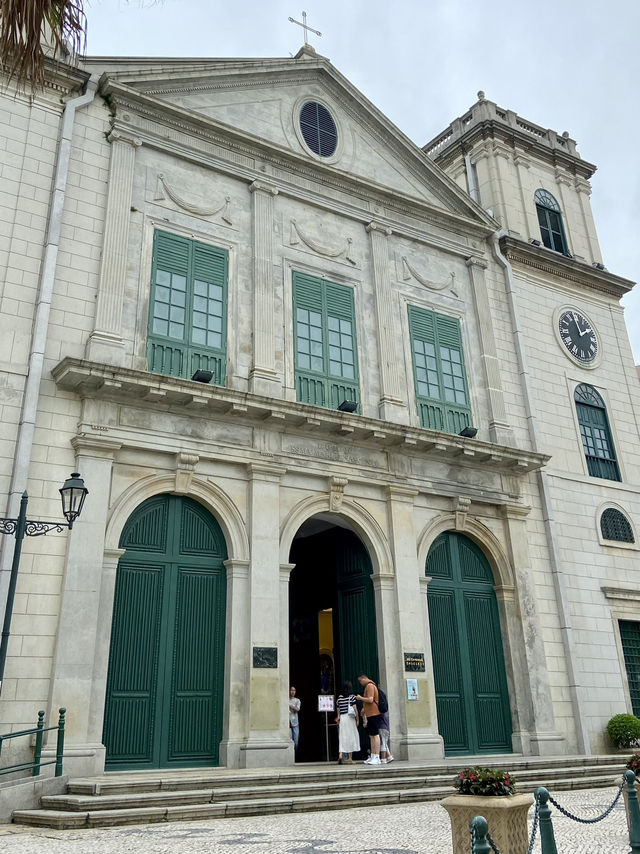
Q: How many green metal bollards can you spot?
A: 3